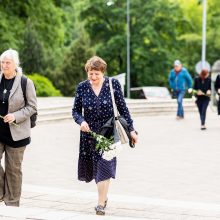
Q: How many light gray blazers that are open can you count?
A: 1